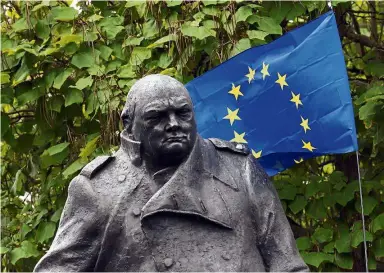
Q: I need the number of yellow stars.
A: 11